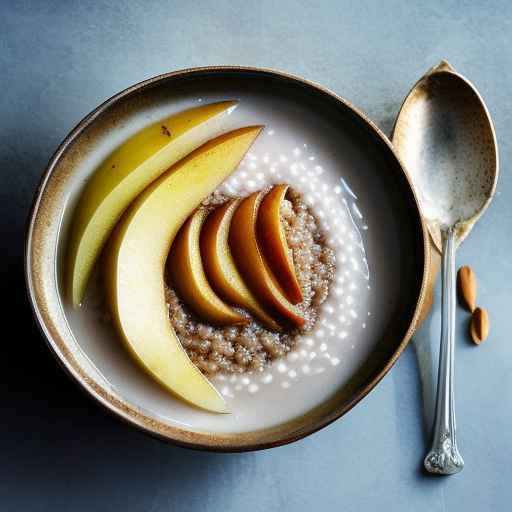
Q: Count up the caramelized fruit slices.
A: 4